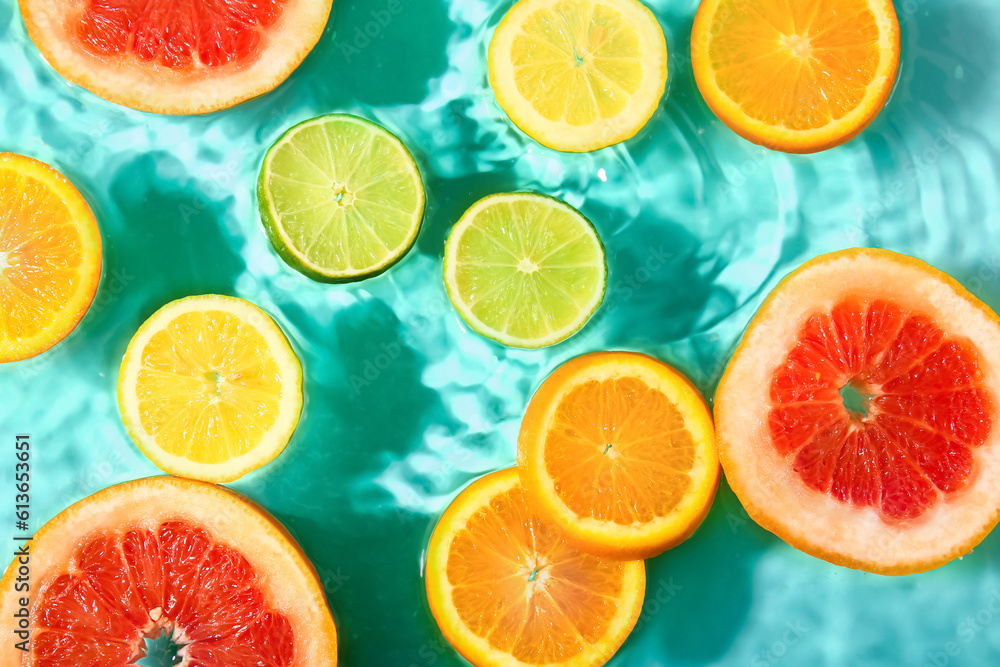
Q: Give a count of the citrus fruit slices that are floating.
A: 11